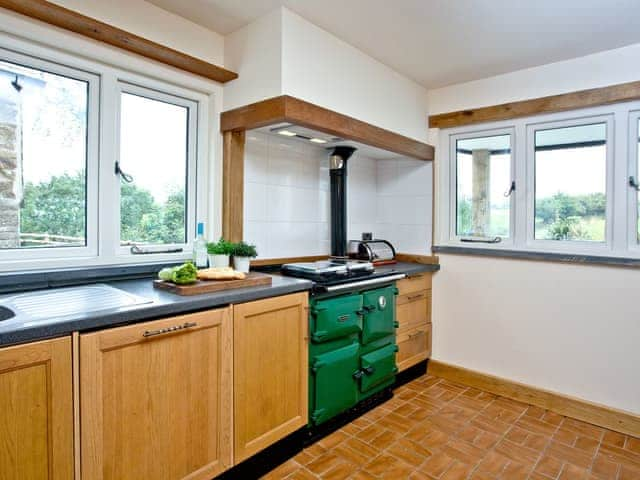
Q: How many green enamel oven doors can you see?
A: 4